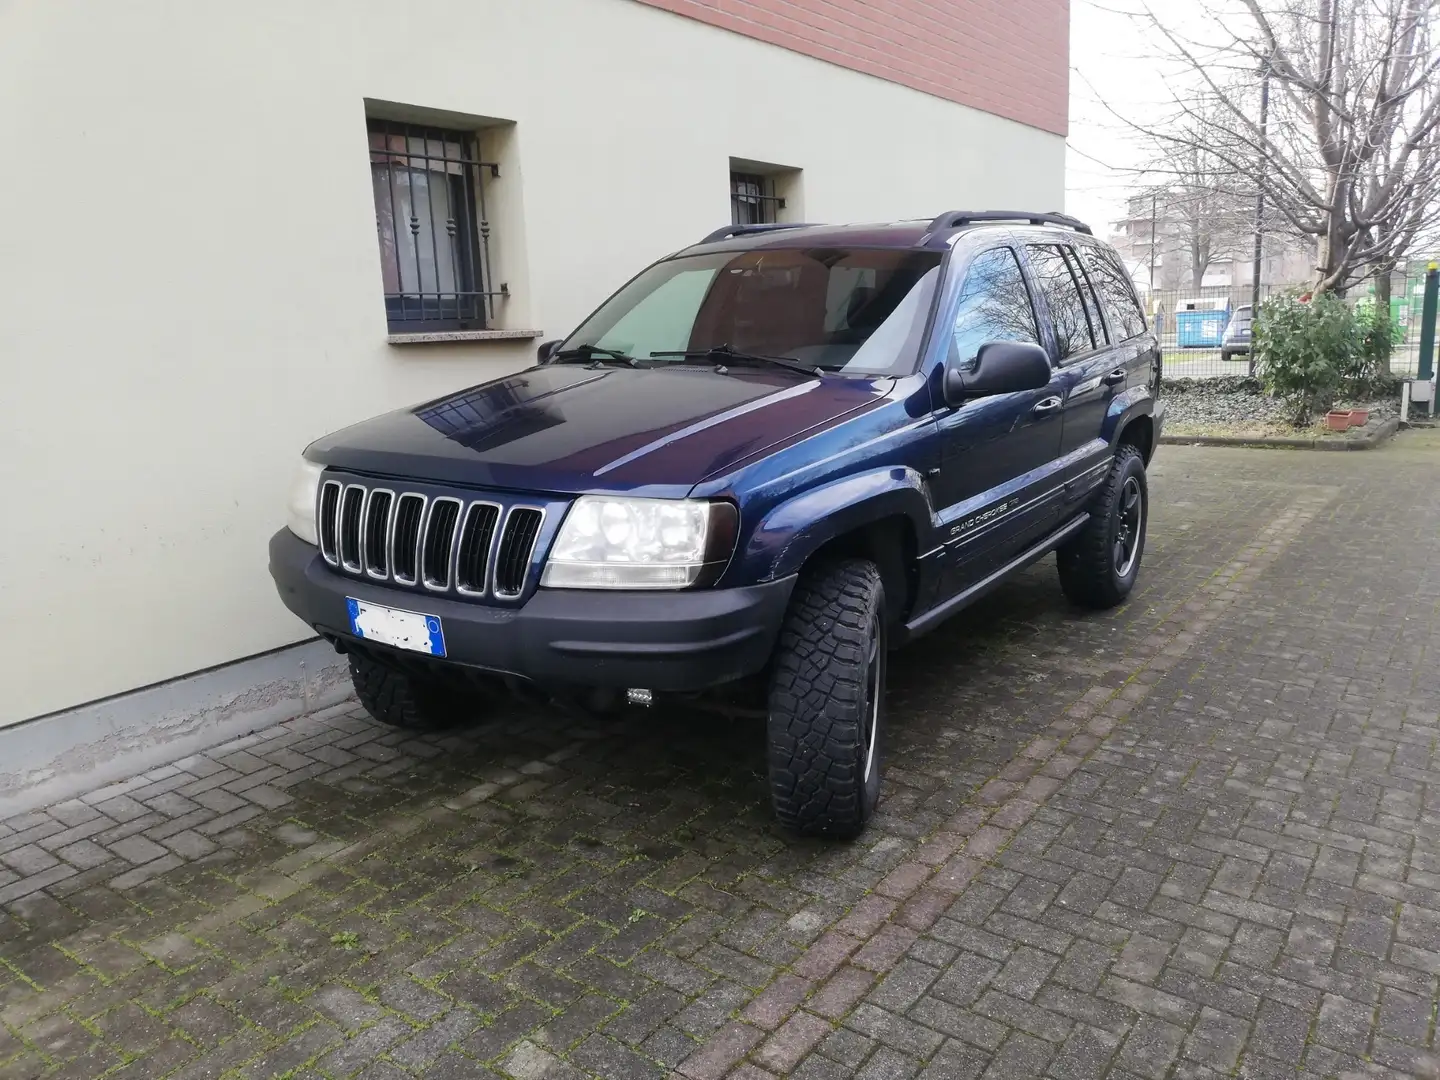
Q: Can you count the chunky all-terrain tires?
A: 3